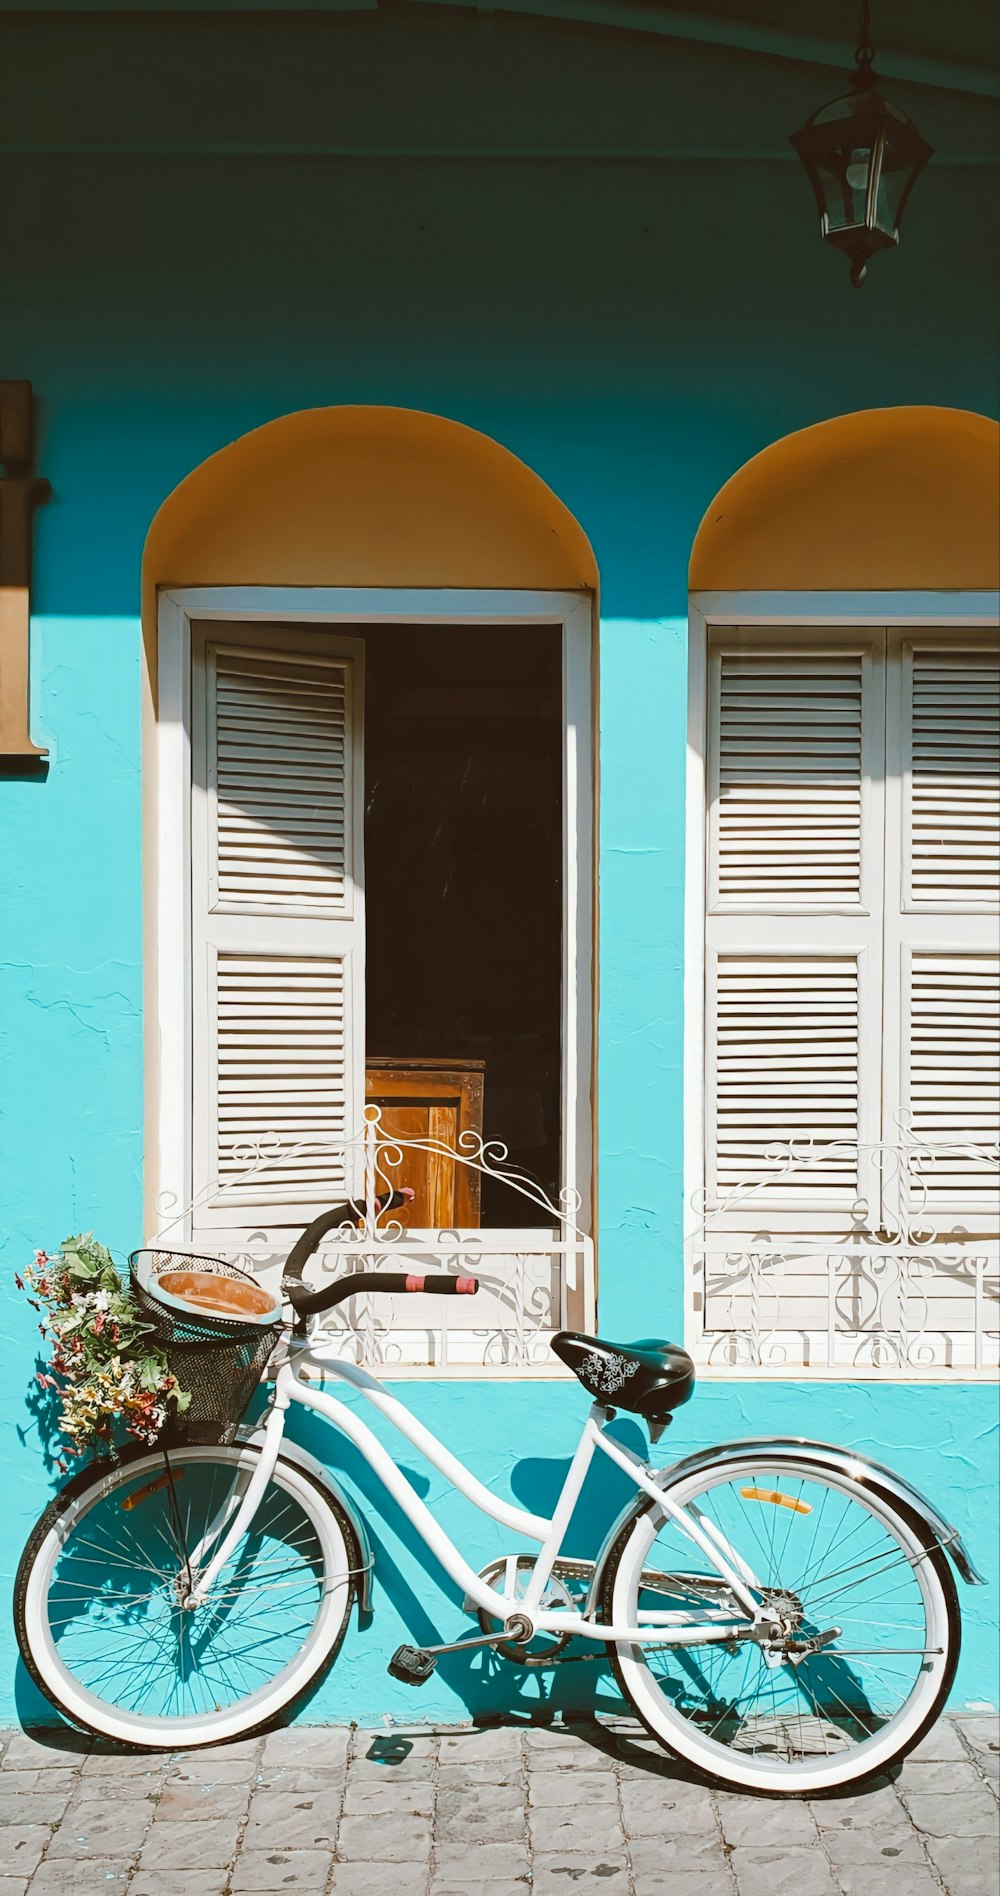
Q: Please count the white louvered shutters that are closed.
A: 2